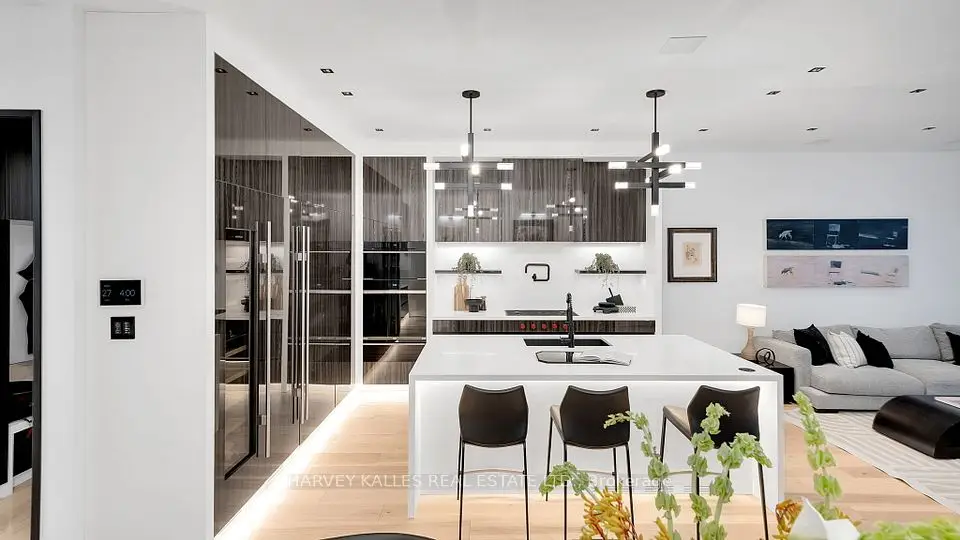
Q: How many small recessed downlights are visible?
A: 11